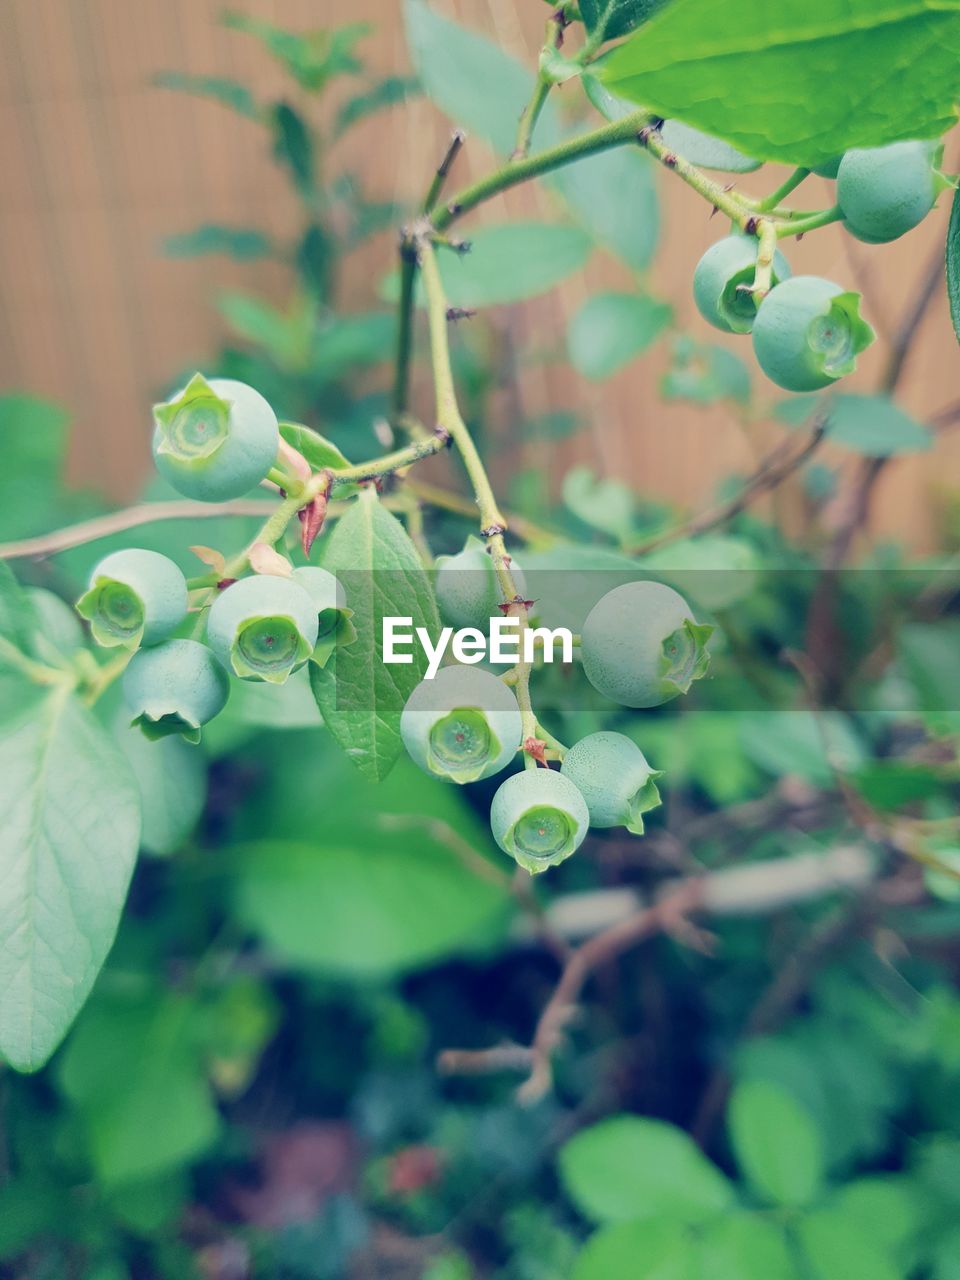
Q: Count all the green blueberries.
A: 14